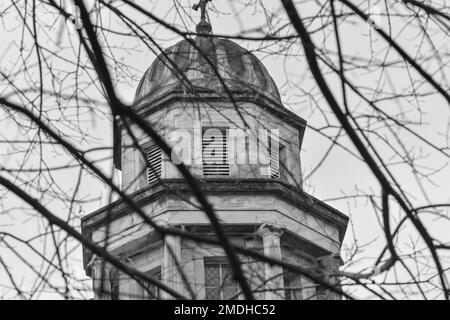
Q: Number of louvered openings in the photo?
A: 3